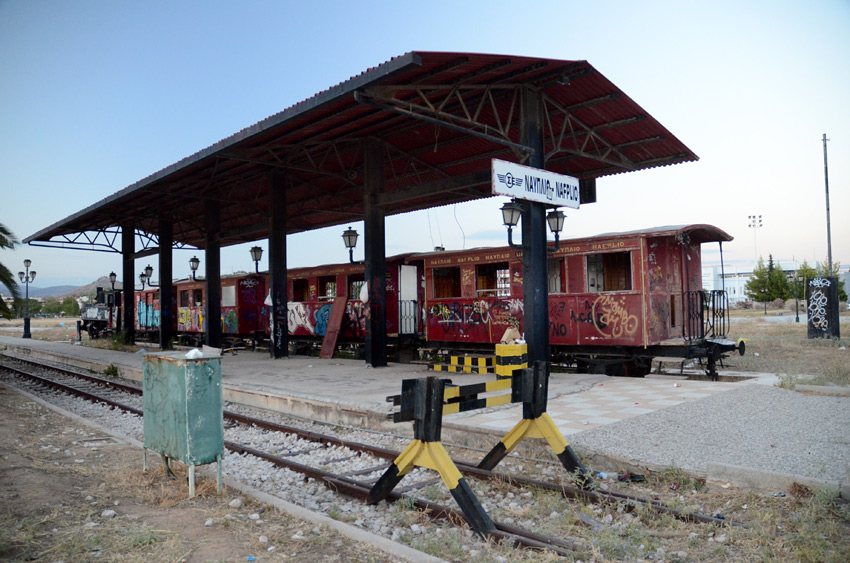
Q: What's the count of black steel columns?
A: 6